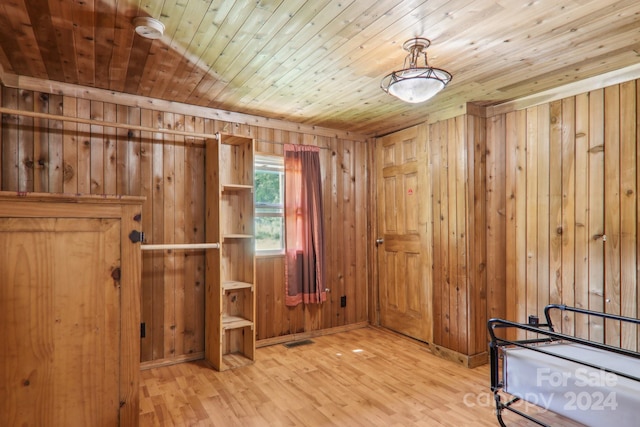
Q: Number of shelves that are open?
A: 5